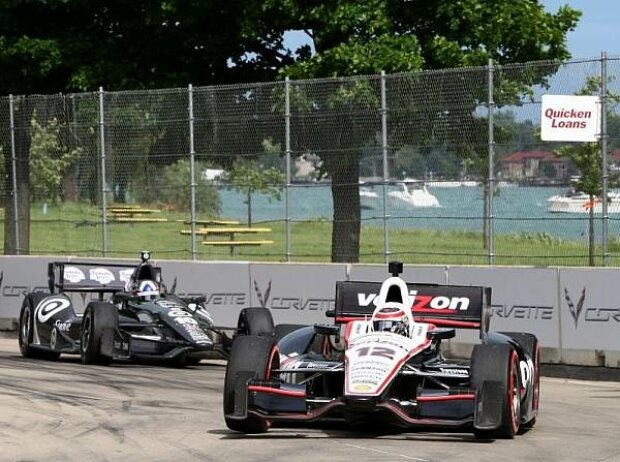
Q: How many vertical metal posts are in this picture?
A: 7